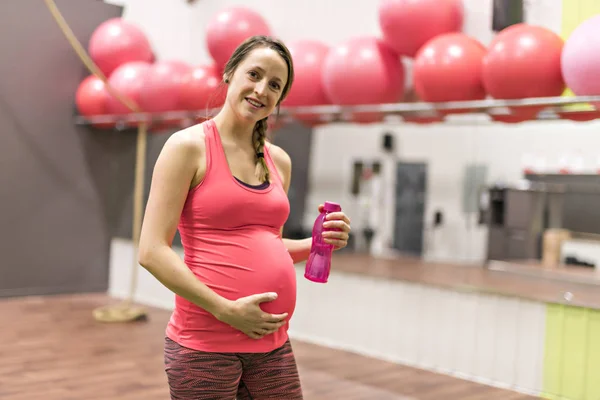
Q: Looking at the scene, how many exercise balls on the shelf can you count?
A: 12